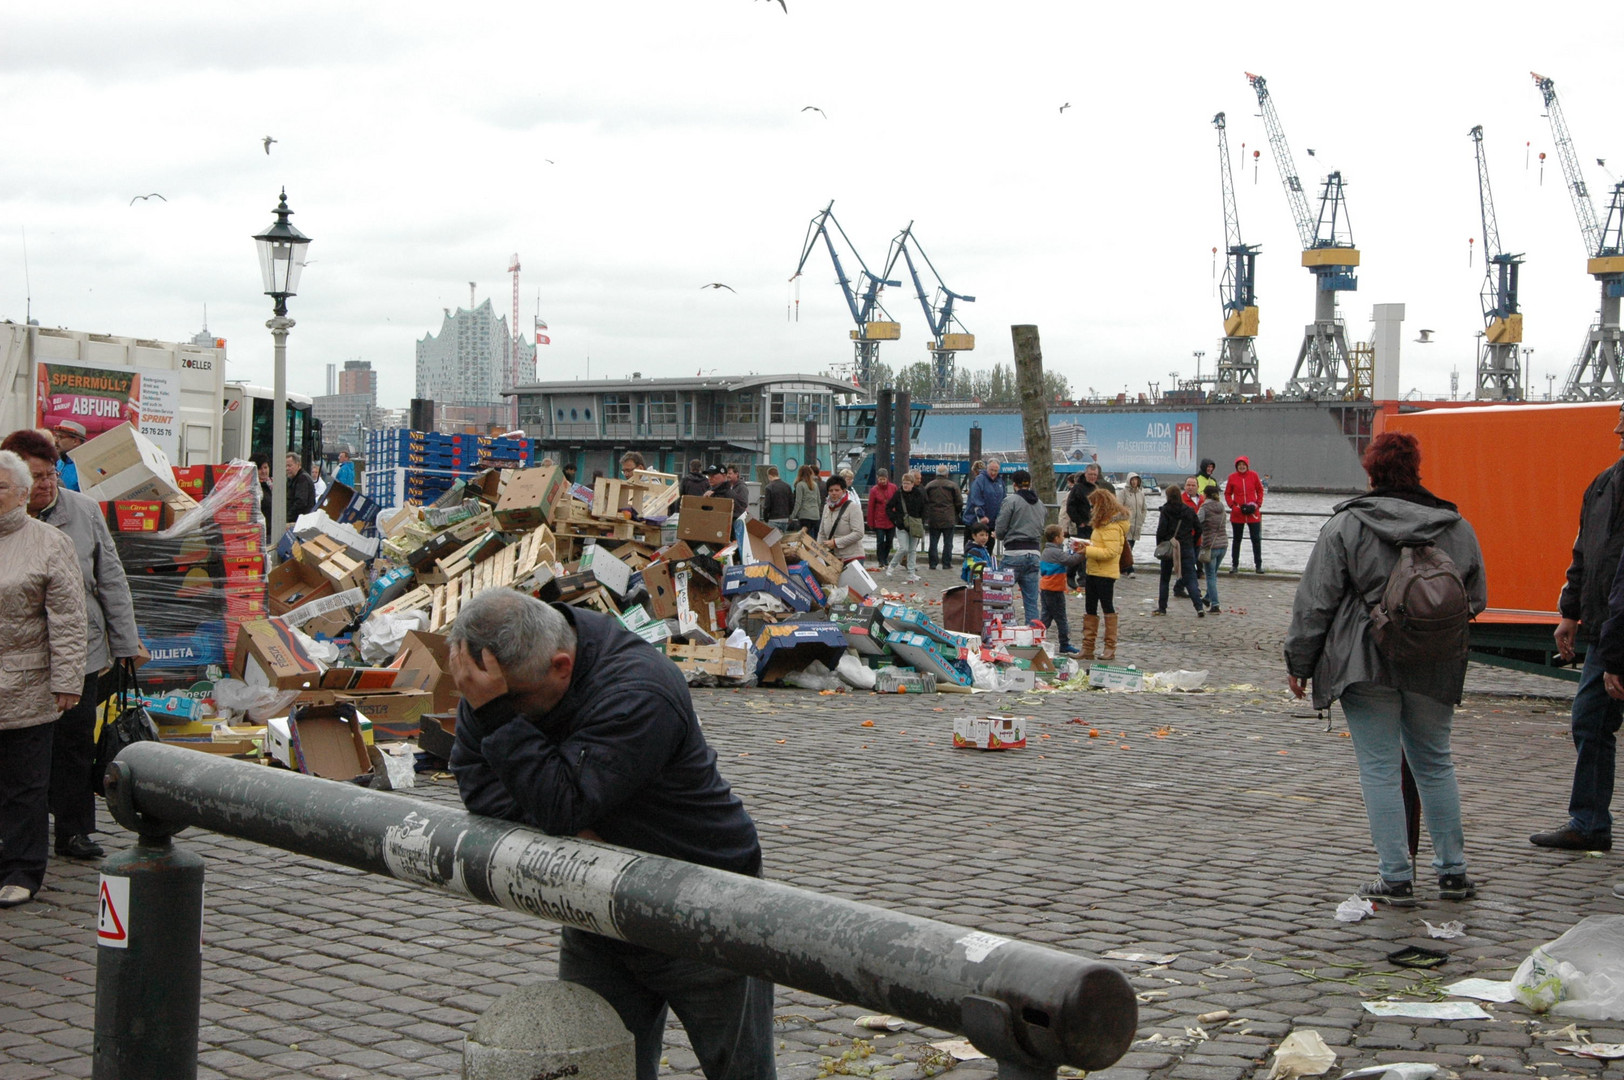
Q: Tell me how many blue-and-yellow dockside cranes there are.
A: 6